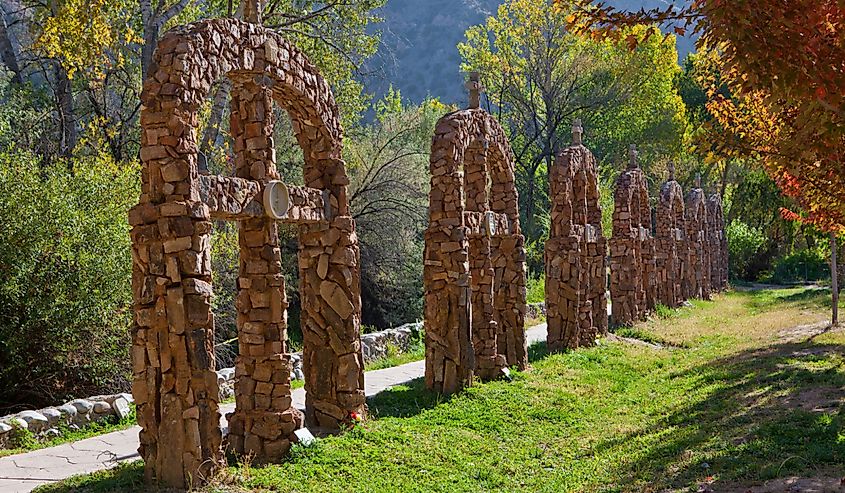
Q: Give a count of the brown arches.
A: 7